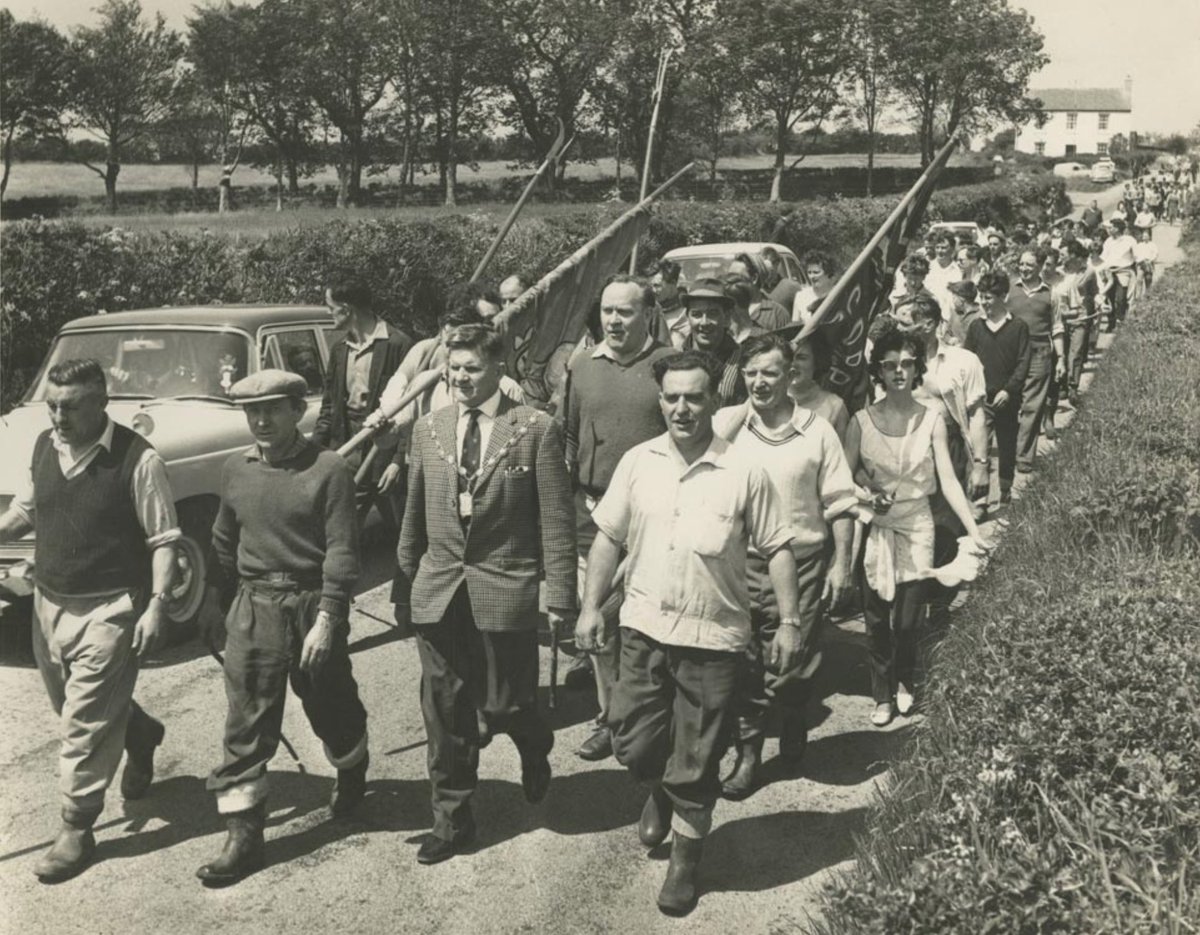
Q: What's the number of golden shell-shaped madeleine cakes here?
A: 0